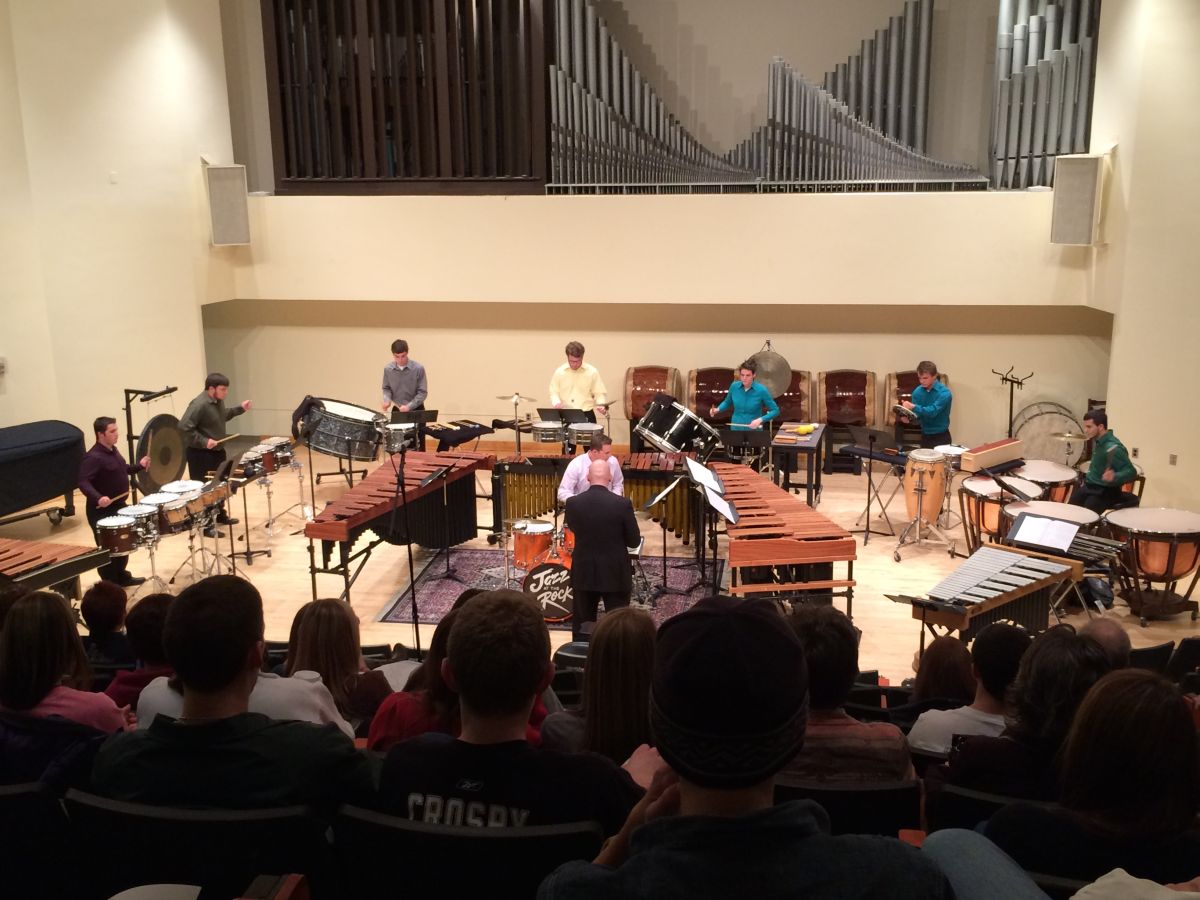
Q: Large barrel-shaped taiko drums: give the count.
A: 5